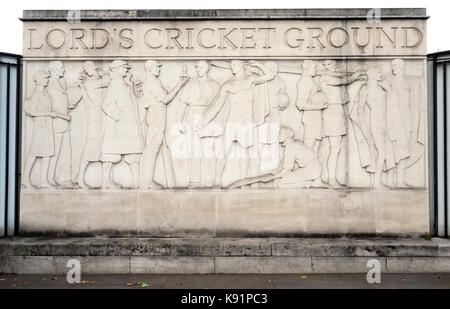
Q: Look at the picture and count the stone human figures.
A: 13